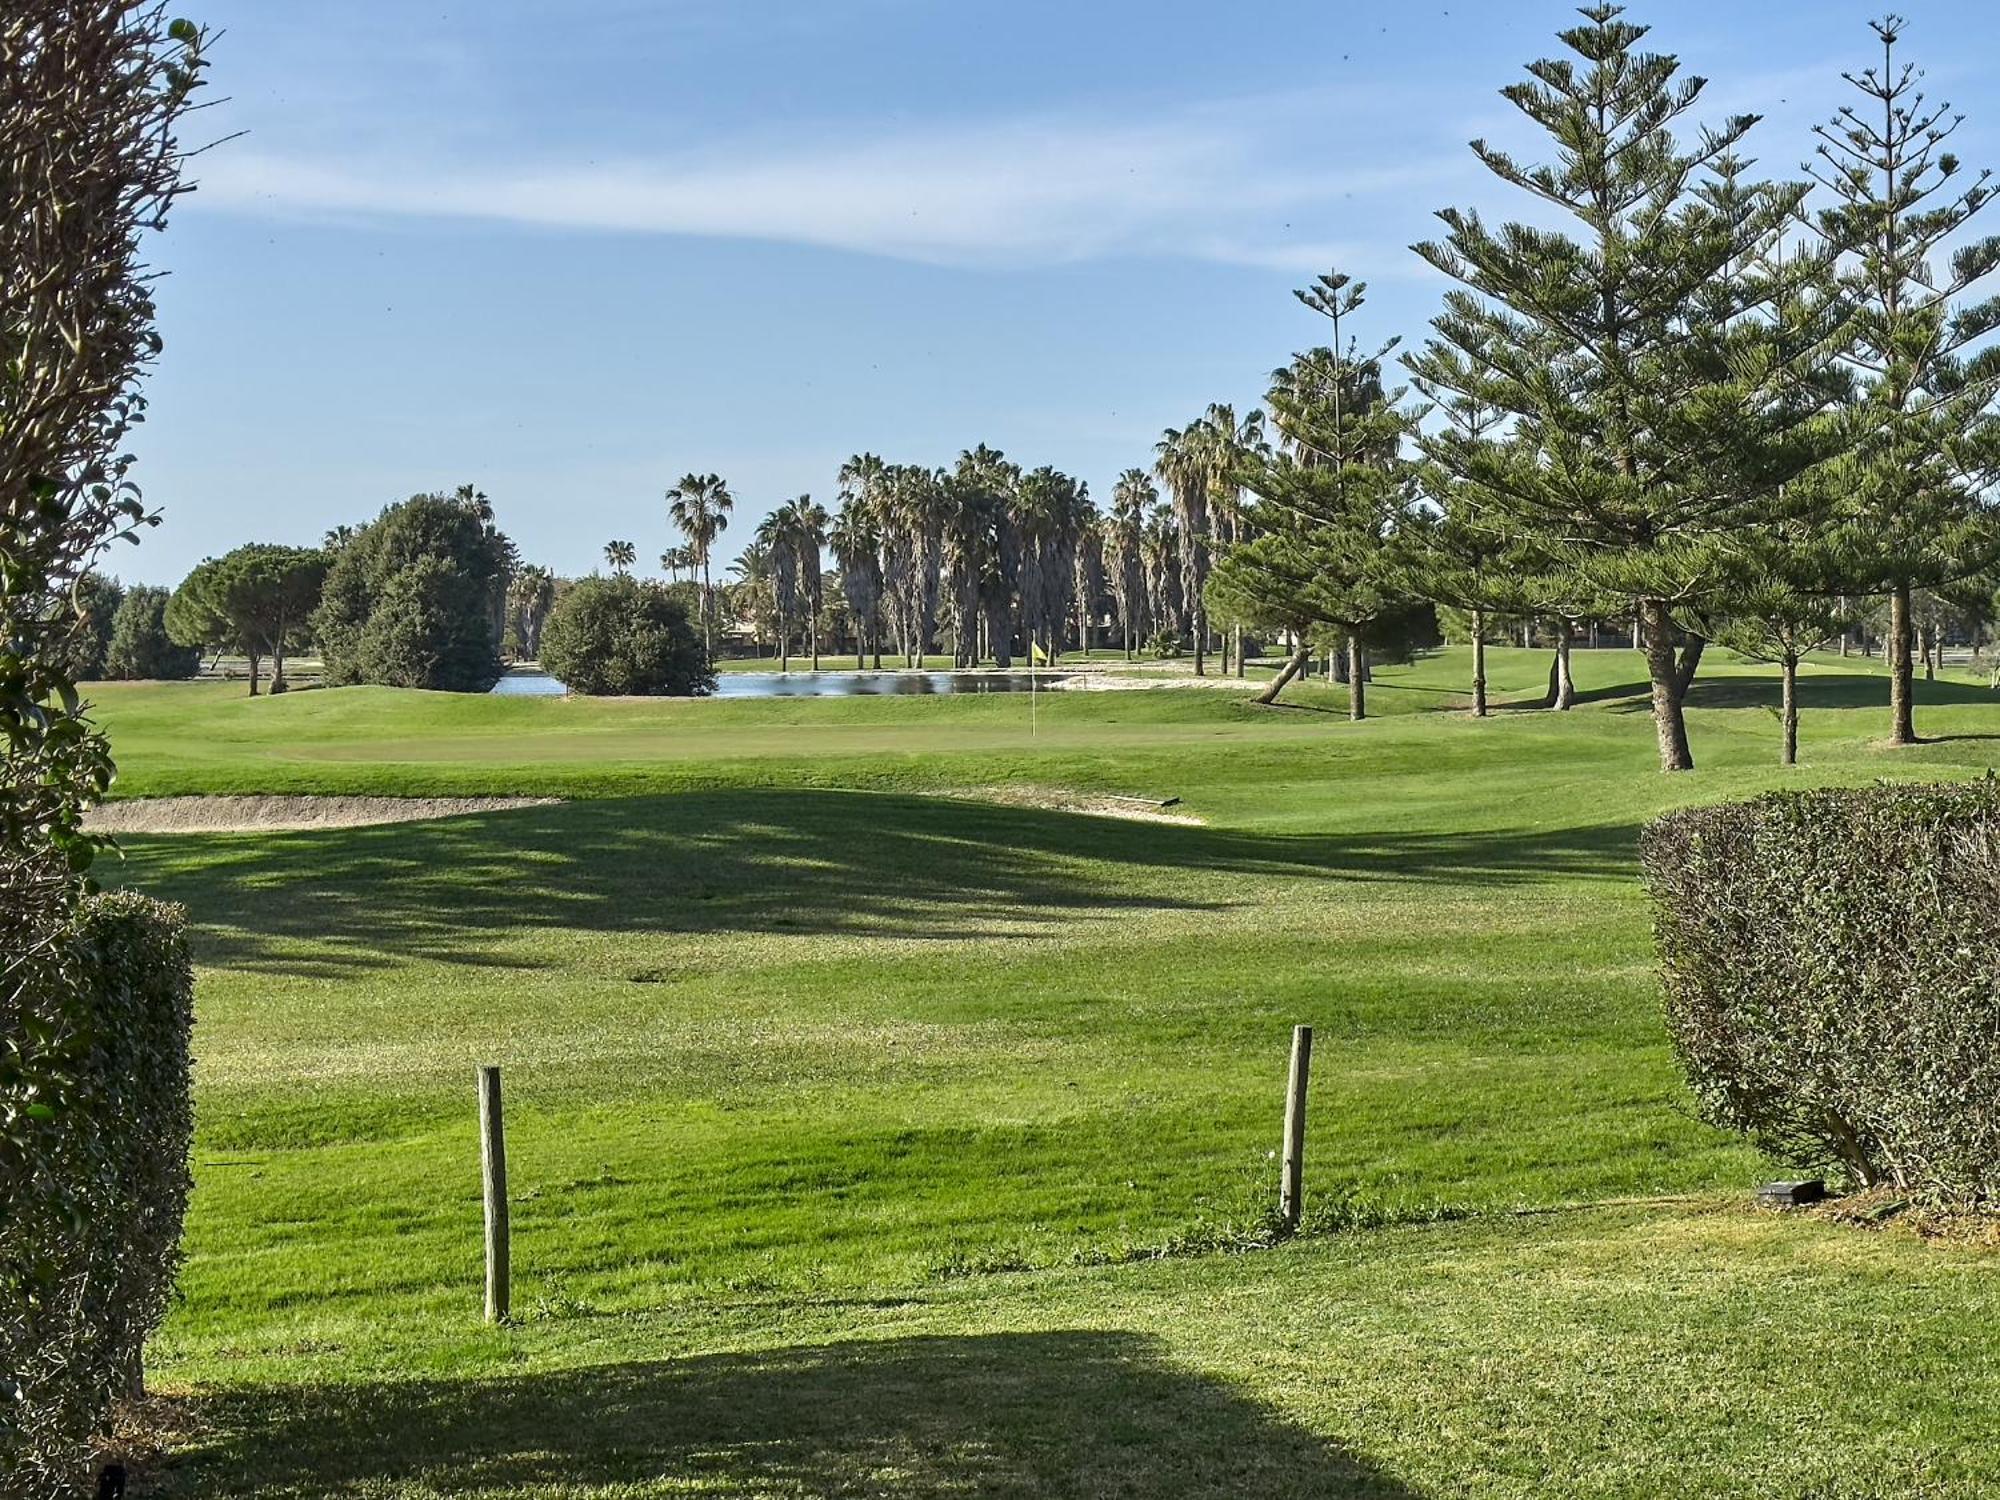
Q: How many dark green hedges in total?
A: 2